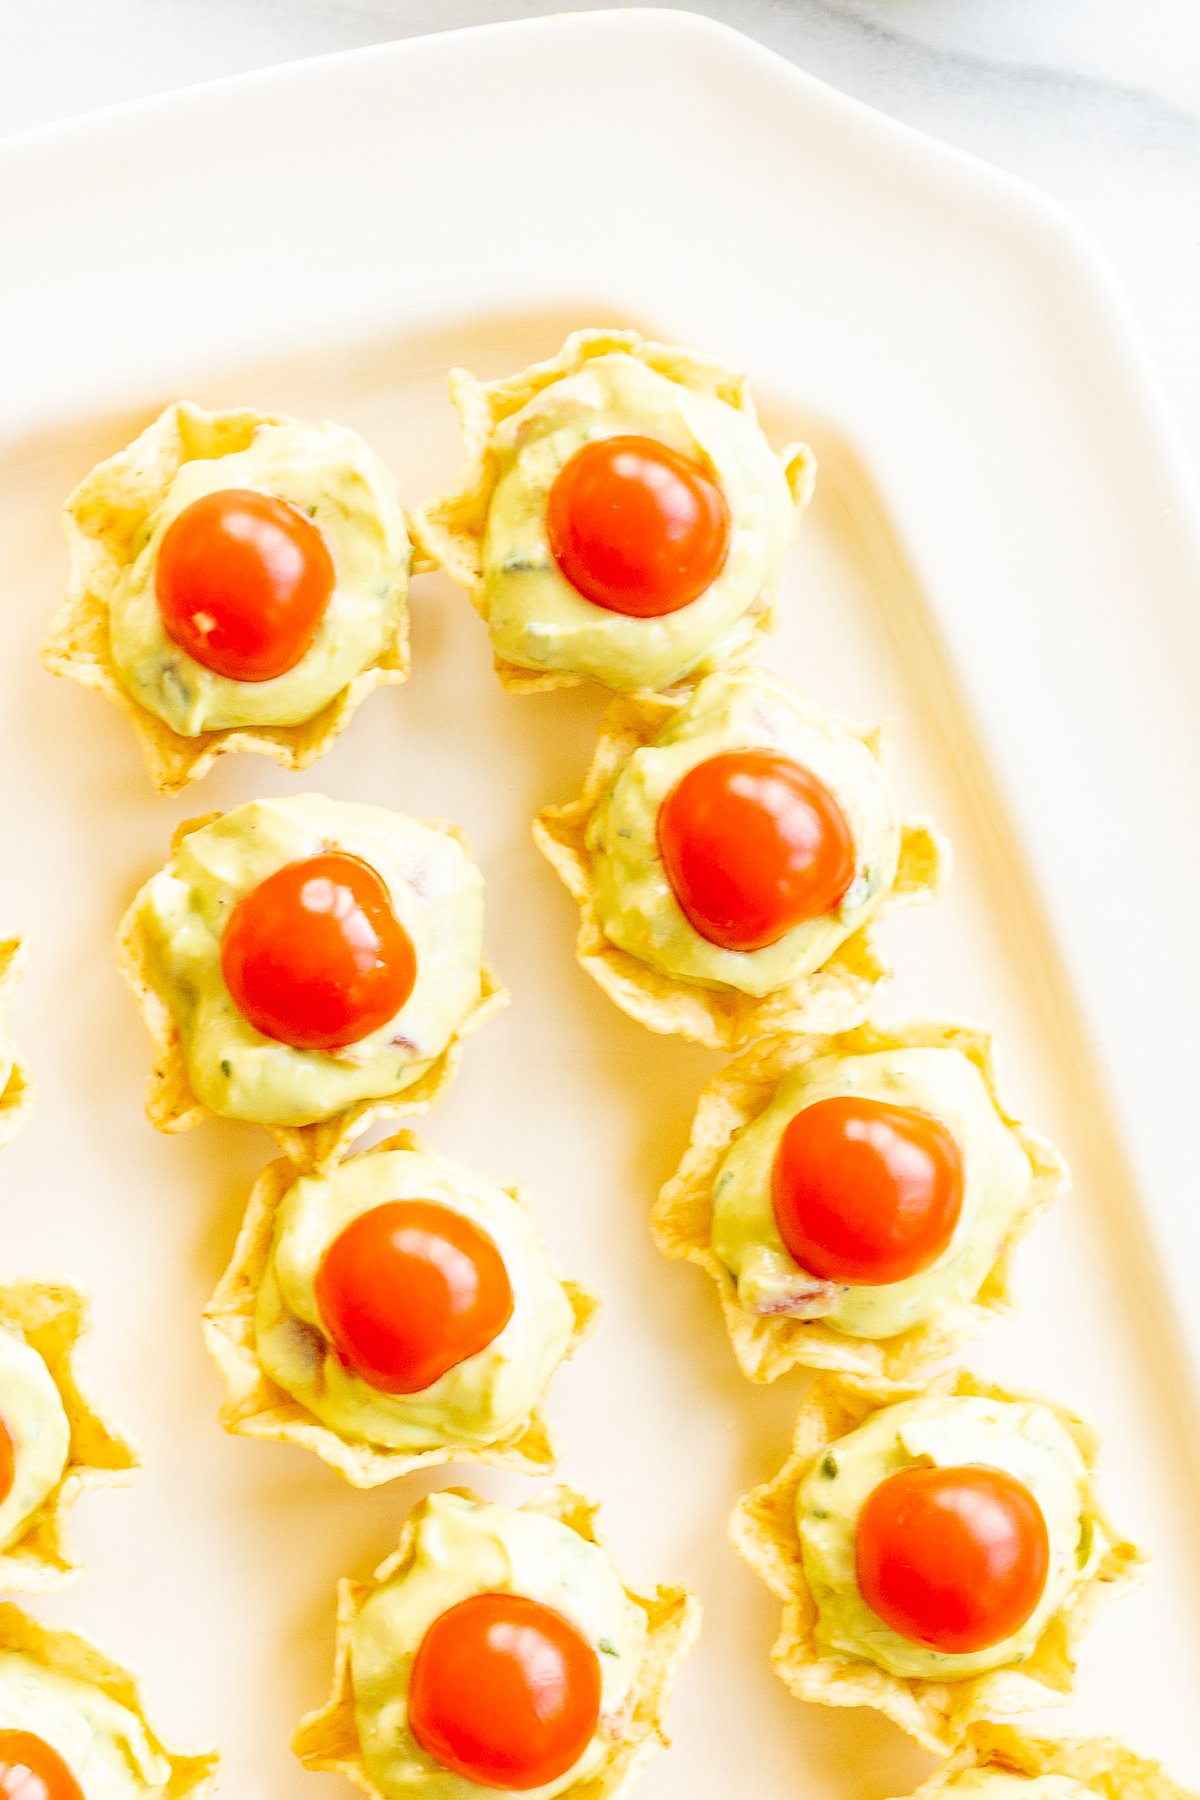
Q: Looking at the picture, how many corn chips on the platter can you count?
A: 12